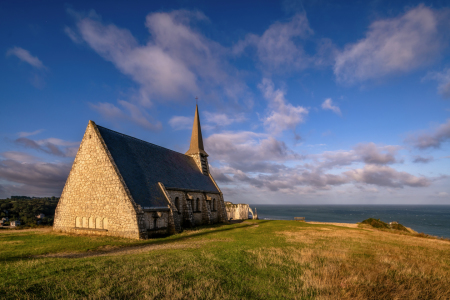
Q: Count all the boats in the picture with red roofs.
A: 0